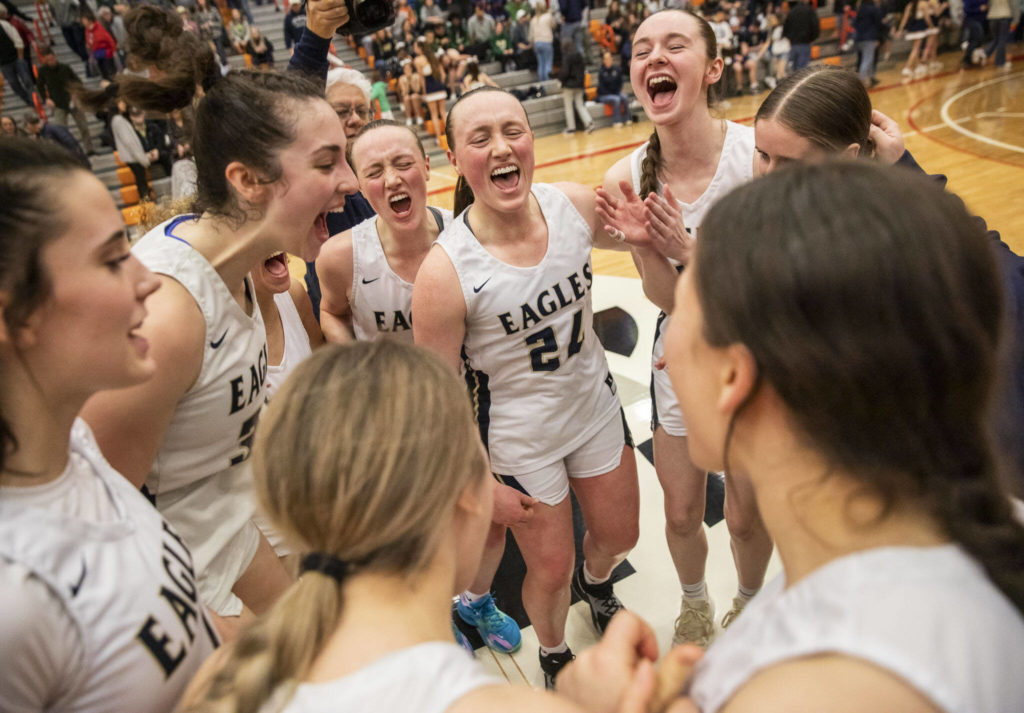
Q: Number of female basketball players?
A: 9